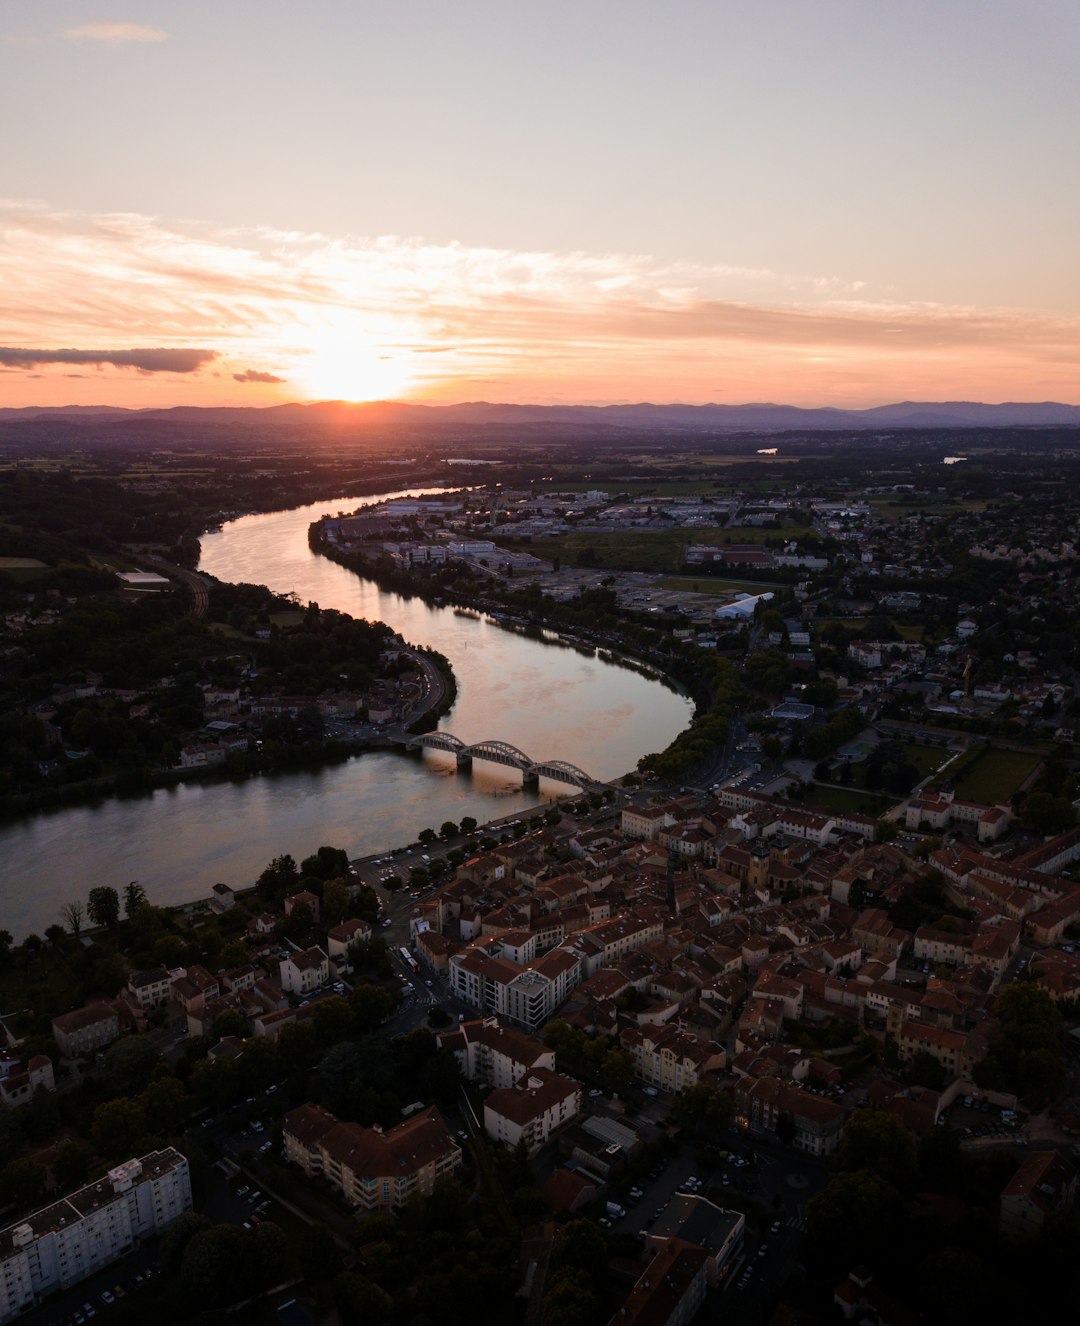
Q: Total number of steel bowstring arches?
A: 3